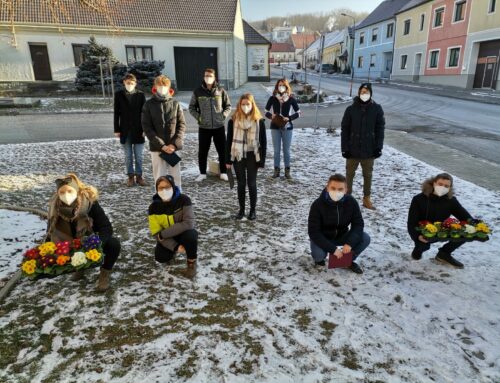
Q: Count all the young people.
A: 10